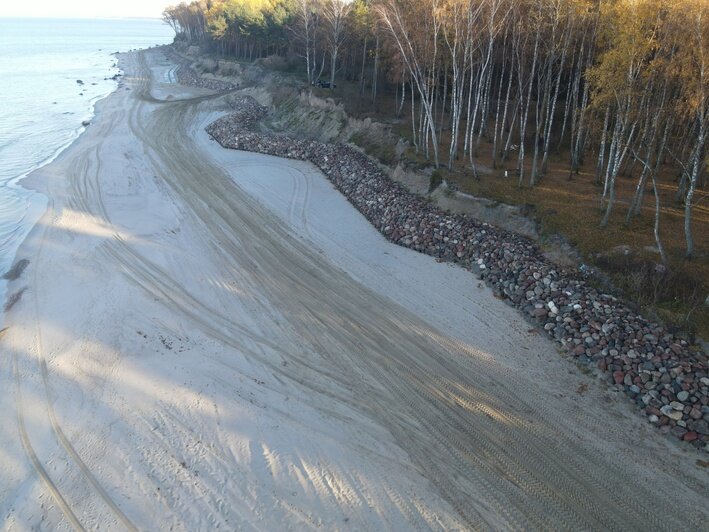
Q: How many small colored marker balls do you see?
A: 0